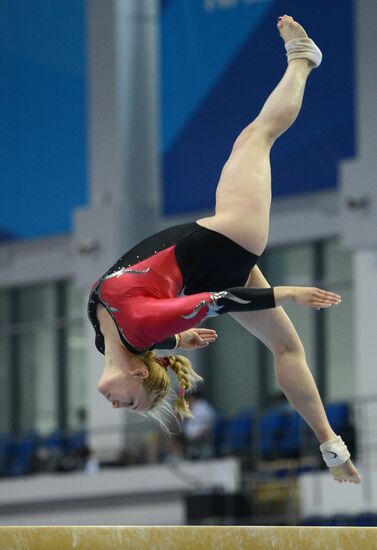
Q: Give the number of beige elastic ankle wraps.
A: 2